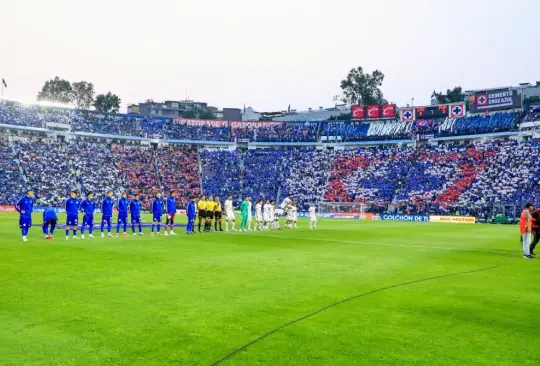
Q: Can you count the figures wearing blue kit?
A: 10